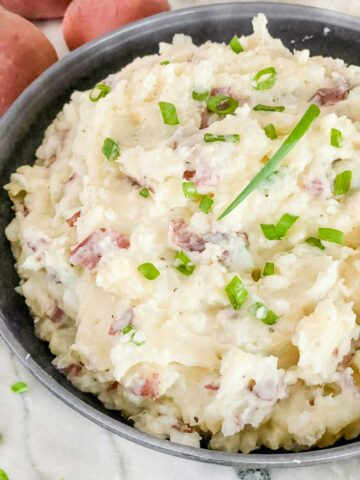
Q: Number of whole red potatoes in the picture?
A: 3